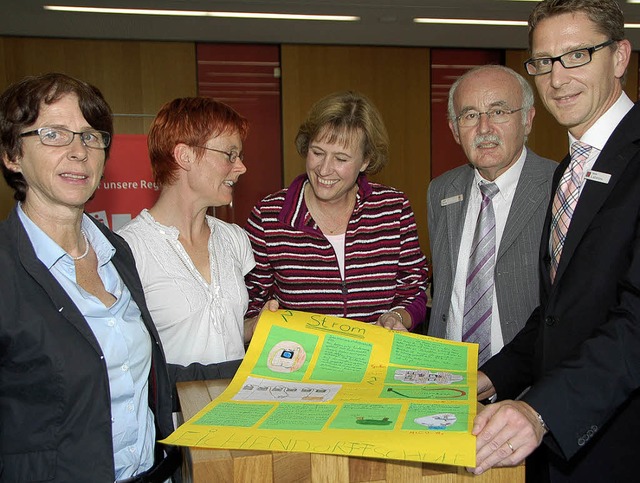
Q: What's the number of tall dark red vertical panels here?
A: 2